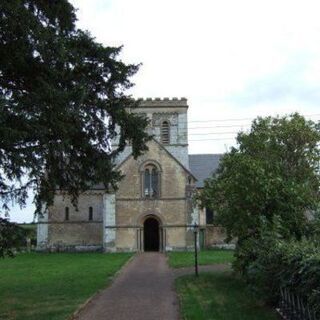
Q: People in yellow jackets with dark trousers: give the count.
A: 0